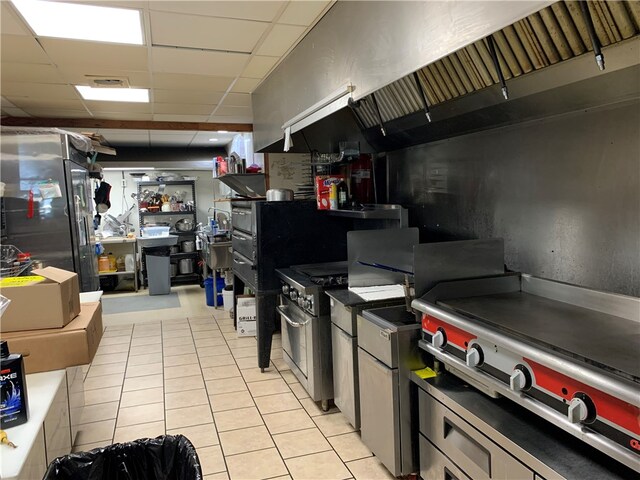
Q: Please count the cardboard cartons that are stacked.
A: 2